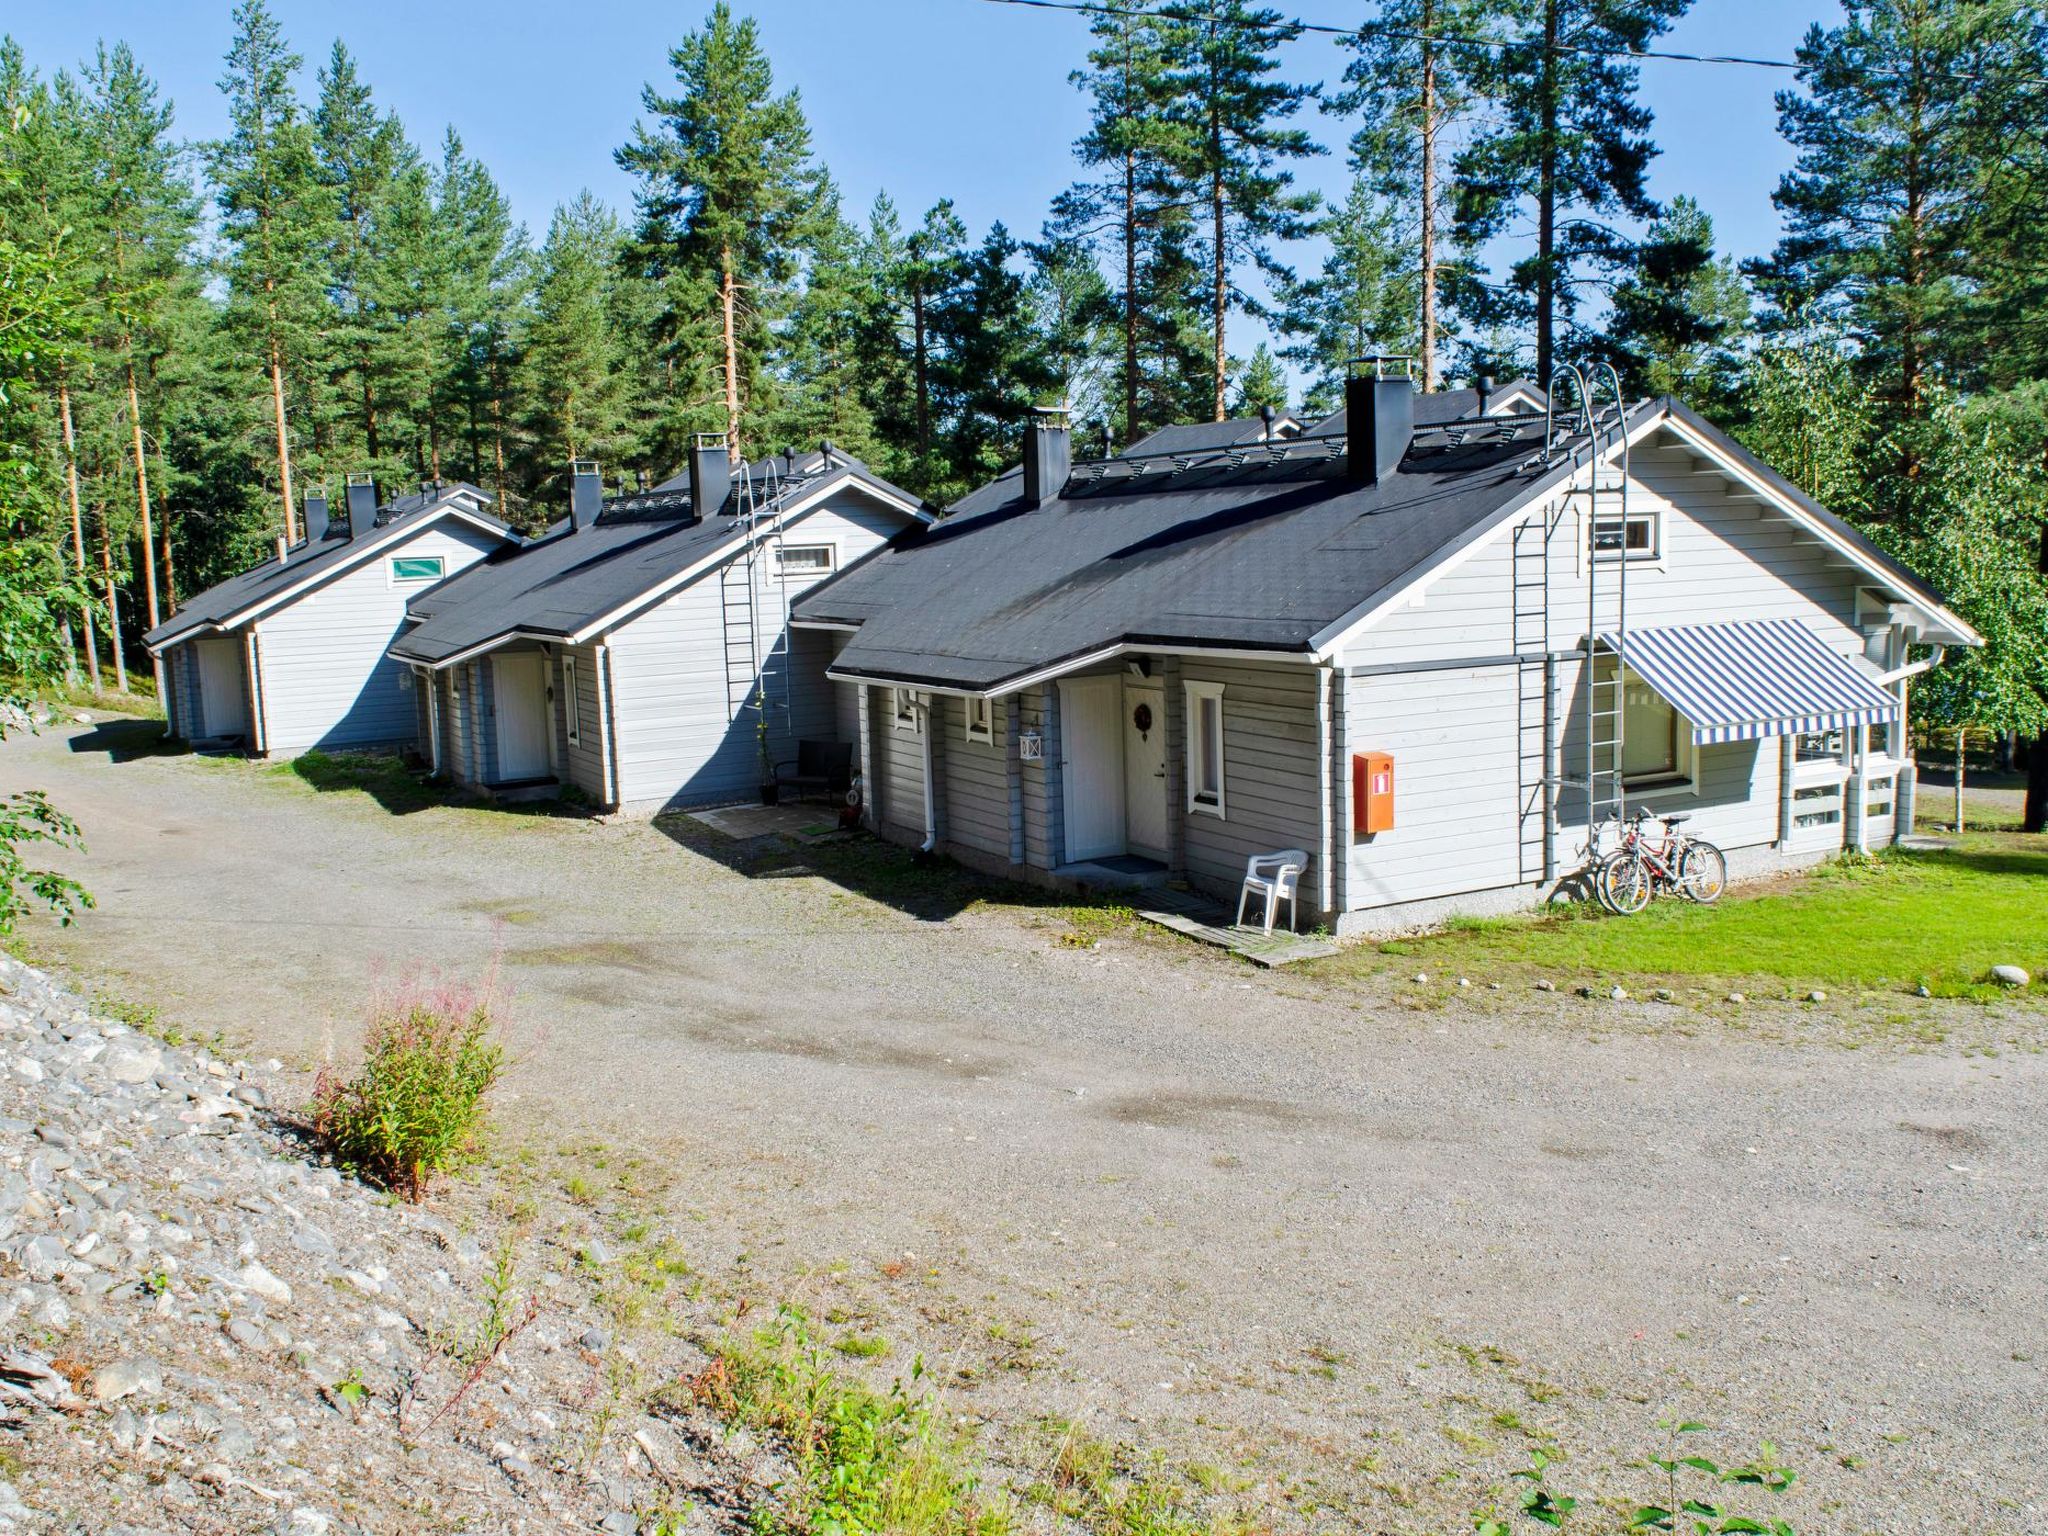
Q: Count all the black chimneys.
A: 6